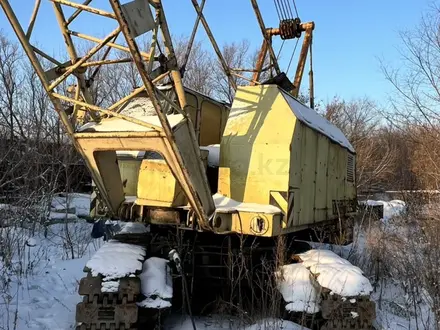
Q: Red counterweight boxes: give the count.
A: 0